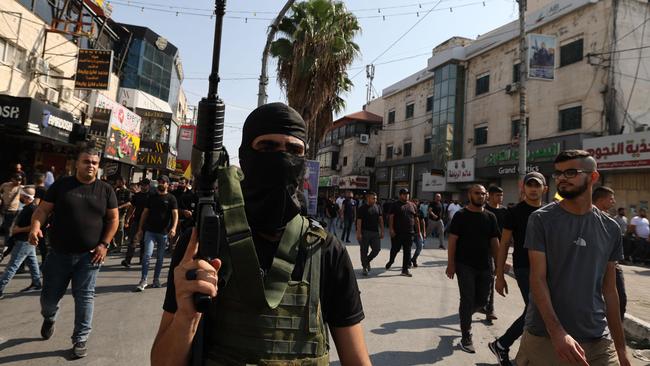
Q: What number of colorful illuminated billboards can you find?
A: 0